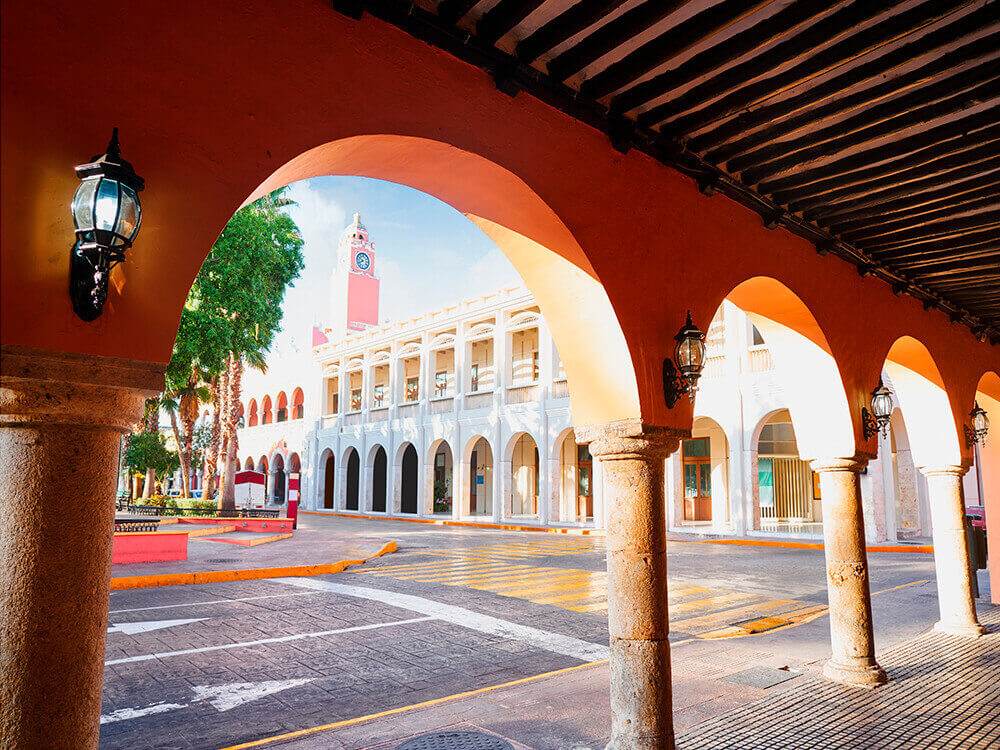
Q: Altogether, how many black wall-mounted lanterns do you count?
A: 4